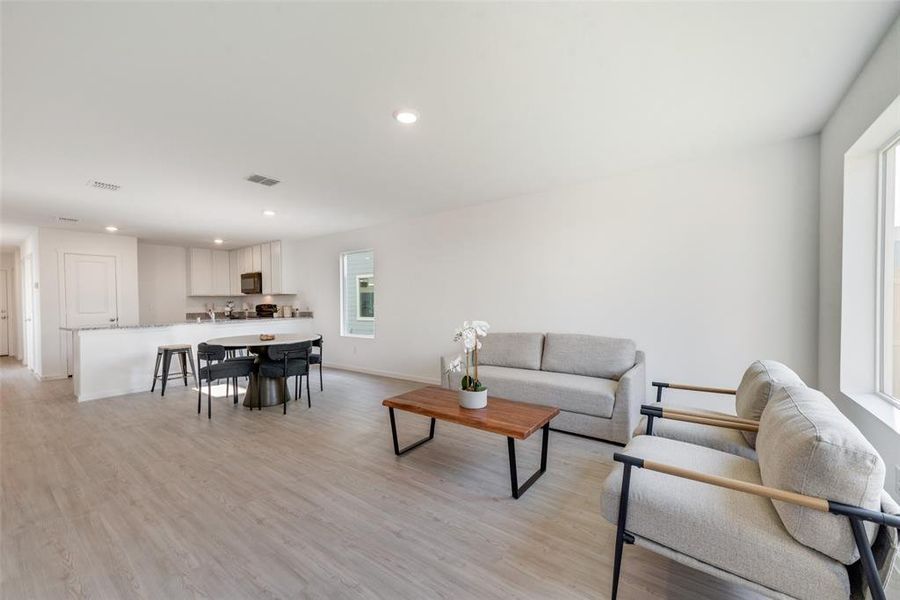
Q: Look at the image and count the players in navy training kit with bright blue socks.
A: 0